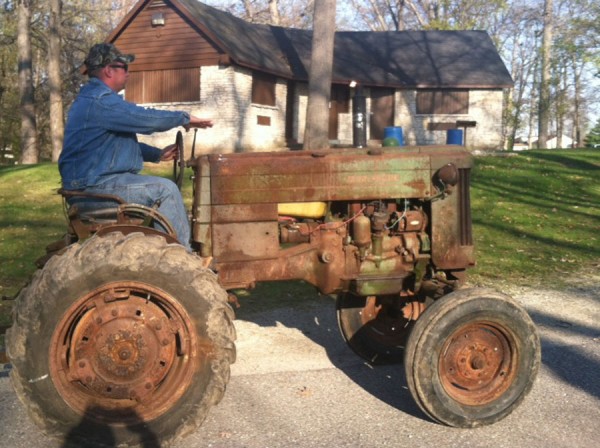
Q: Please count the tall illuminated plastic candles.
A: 0